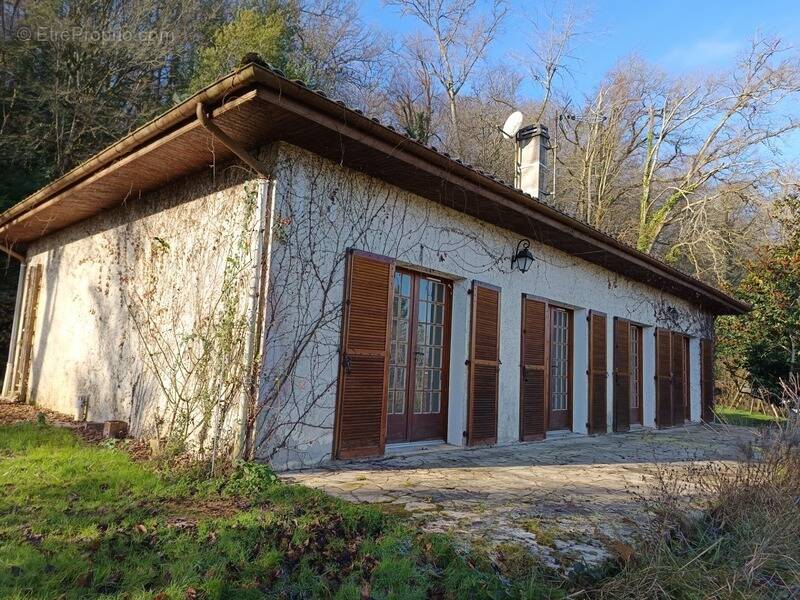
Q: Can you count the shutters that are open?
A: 8